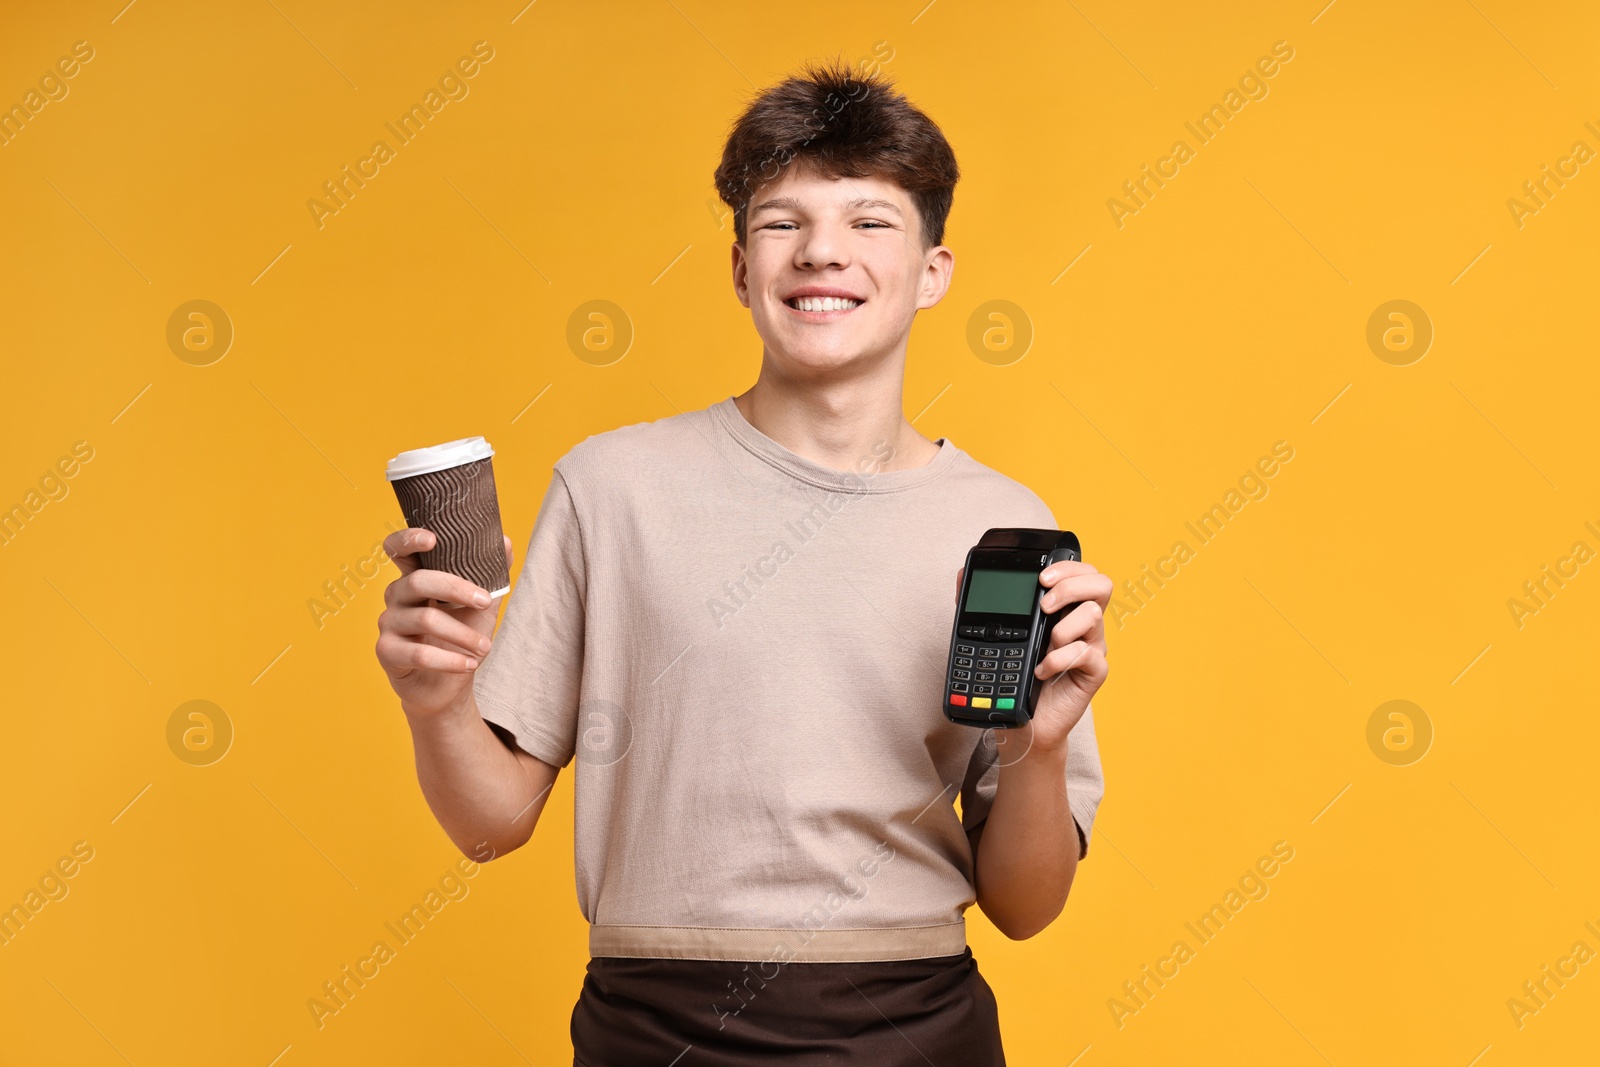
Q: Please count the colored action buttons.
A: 3